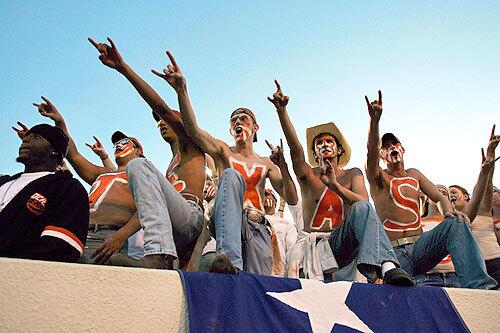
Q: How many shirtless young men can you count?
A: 5